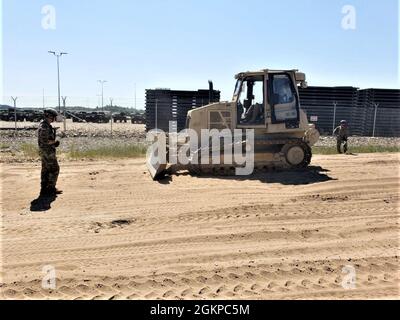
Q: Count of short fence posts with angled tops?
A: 6